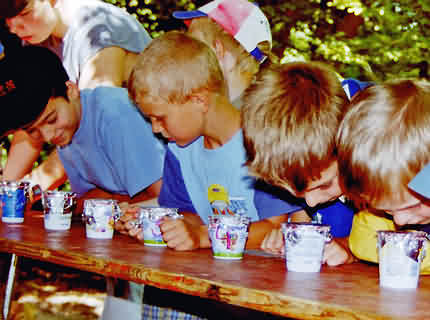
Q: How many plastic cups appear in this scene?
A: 7